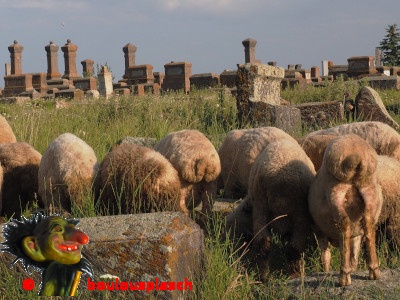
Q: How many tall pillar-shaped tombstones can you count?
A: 5